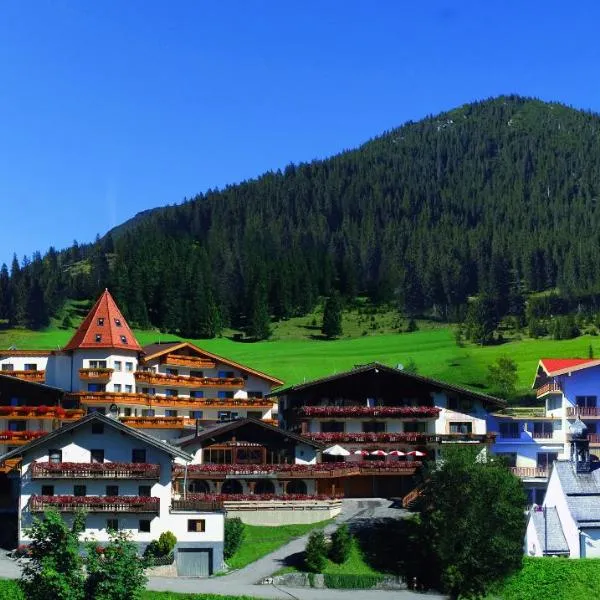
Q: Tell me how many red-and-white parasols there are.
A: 4